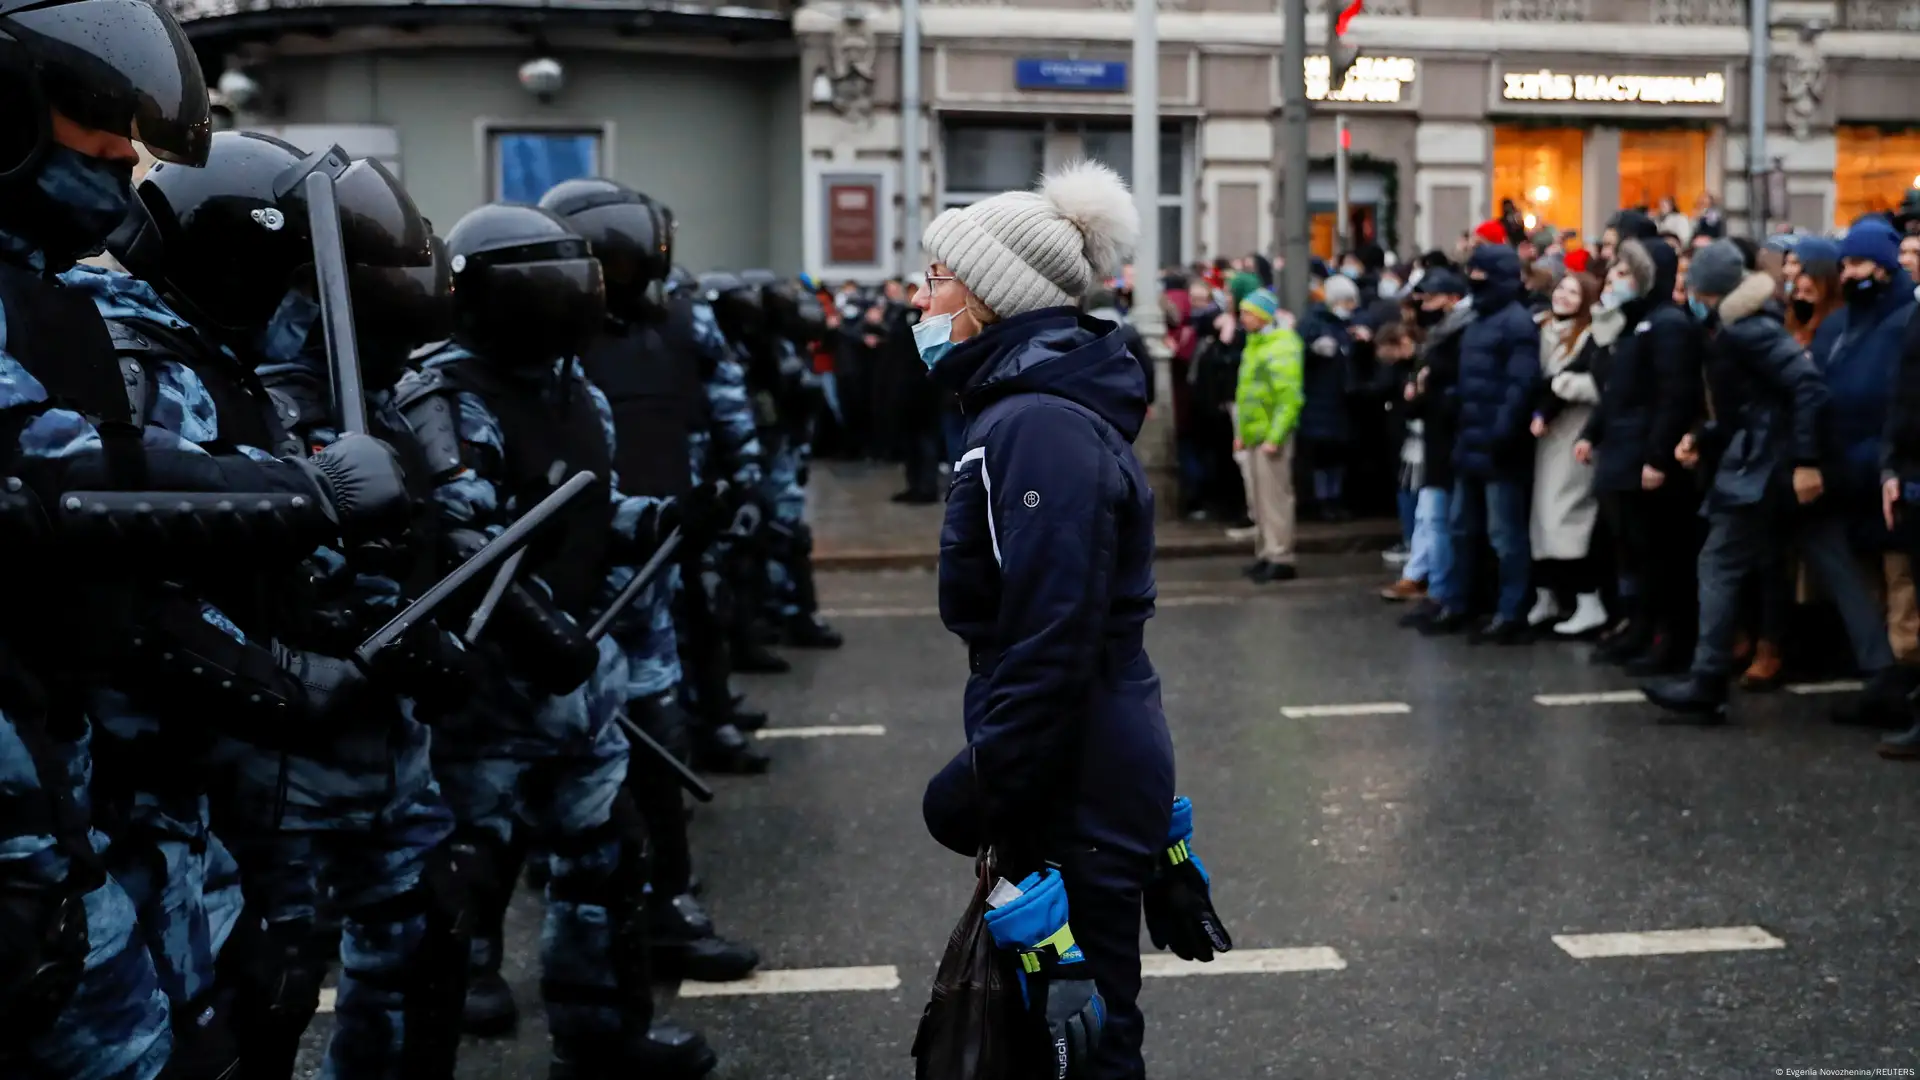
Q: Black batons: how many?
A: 5